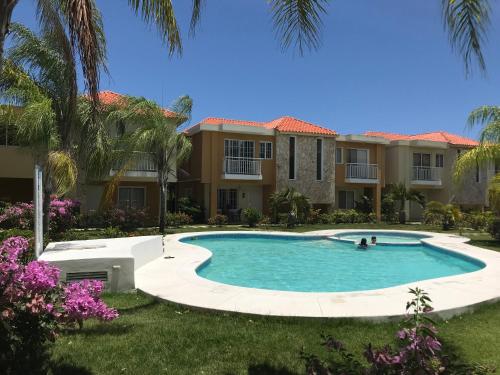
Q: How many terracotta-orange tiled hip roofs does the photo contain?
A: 3